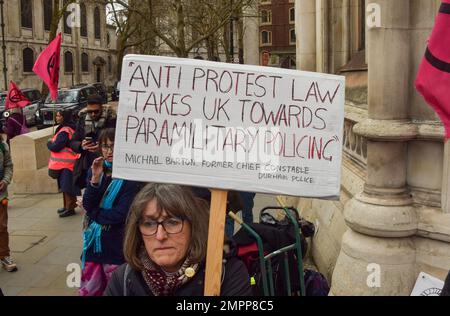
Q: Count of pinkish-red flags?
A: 3